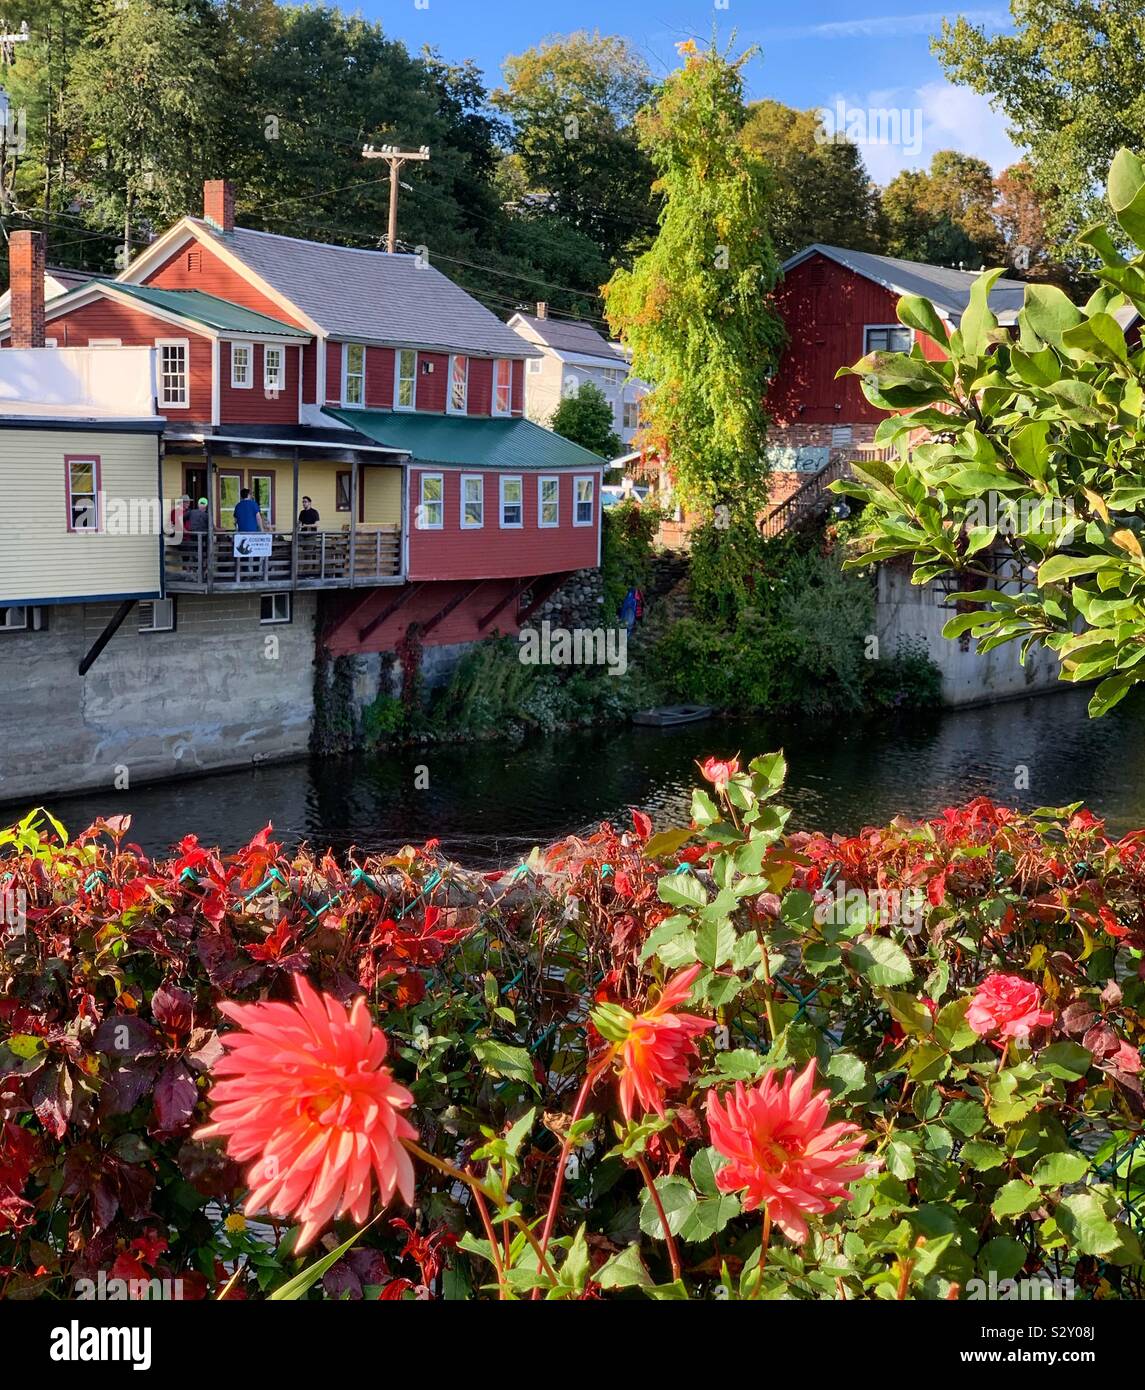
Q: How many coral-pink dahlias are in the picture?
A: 3